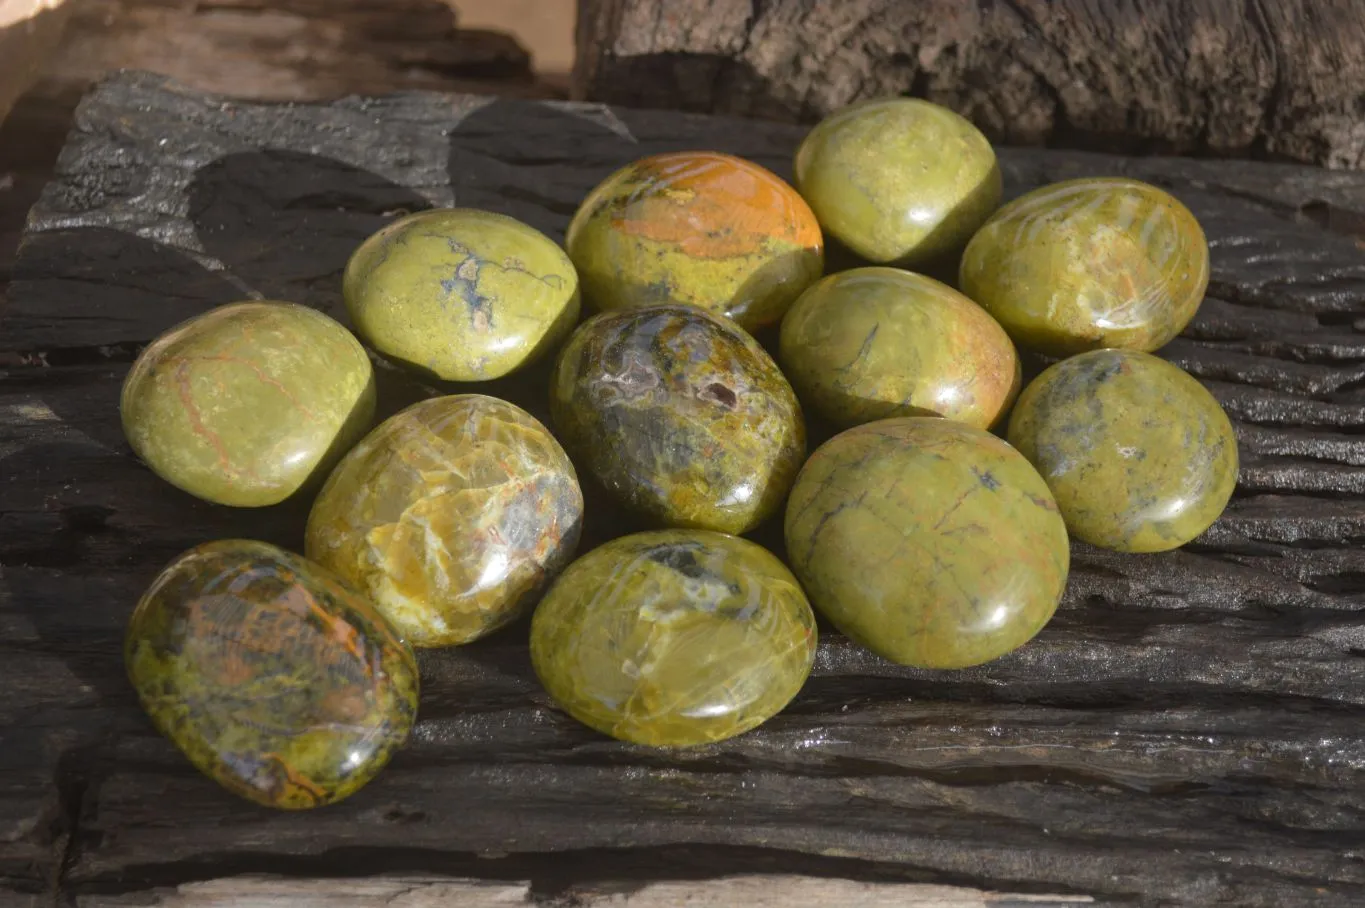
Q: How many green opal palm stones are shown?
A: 12